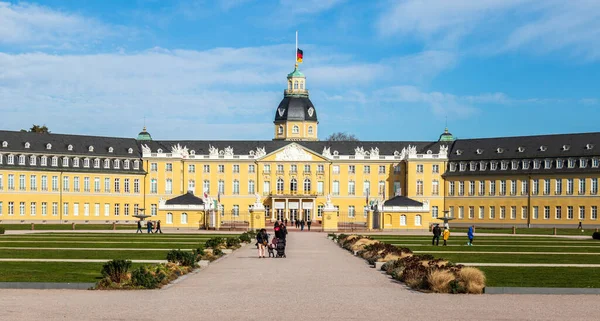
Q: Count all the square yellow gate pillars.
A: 2